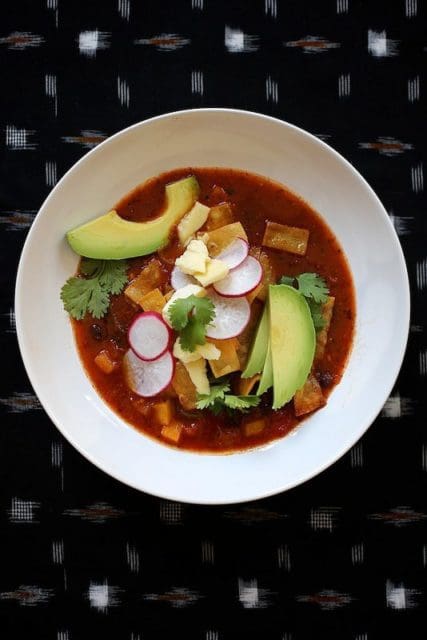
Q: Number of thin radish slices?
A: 6